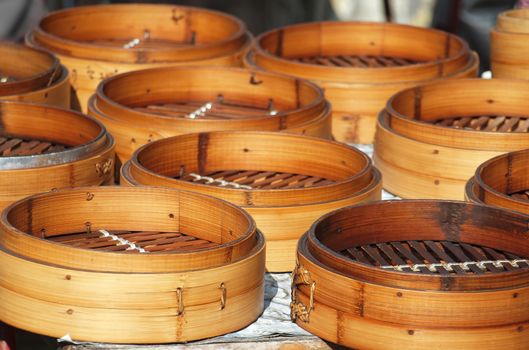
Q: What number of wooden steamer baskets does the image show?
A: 11